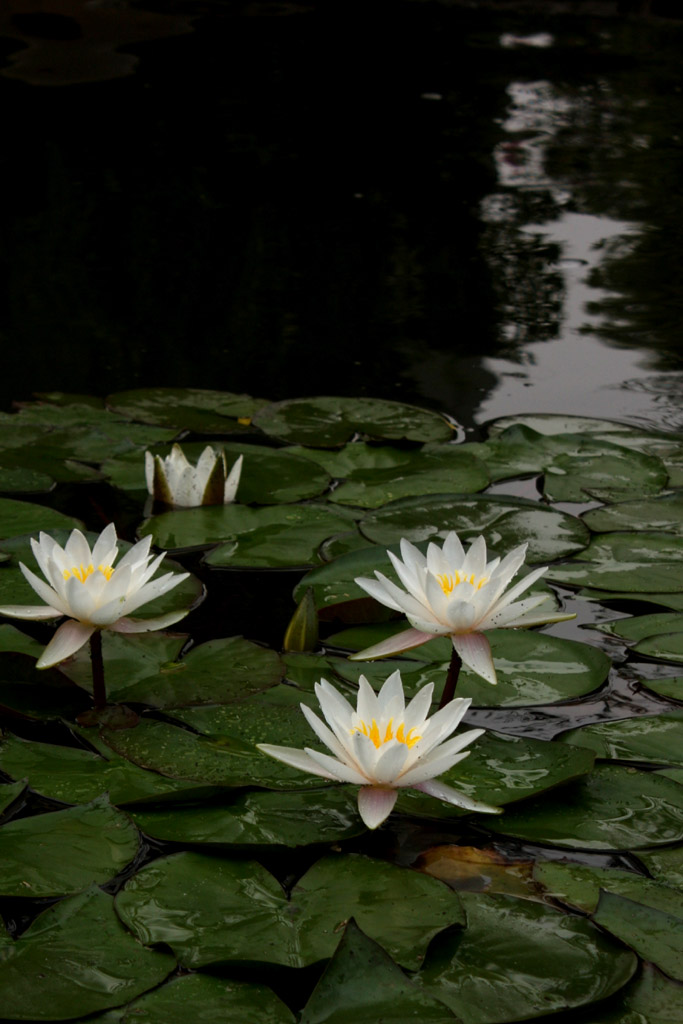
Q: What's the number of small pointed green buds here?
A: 1